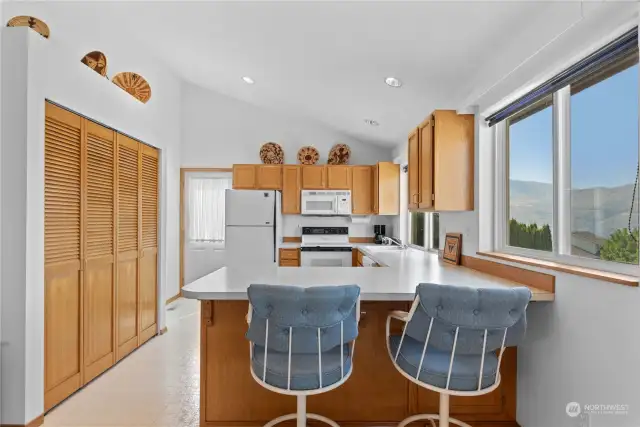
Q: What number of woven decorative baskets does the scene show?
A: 6